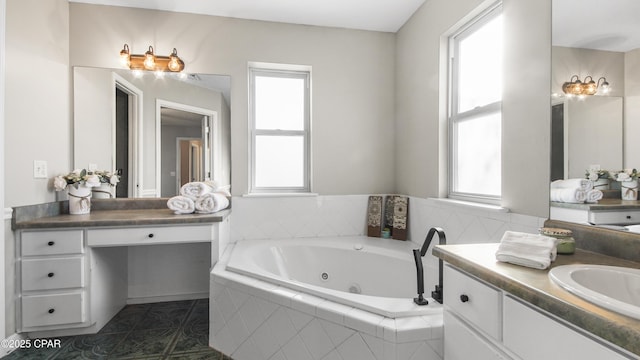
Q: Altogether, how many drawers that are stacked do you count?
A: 3